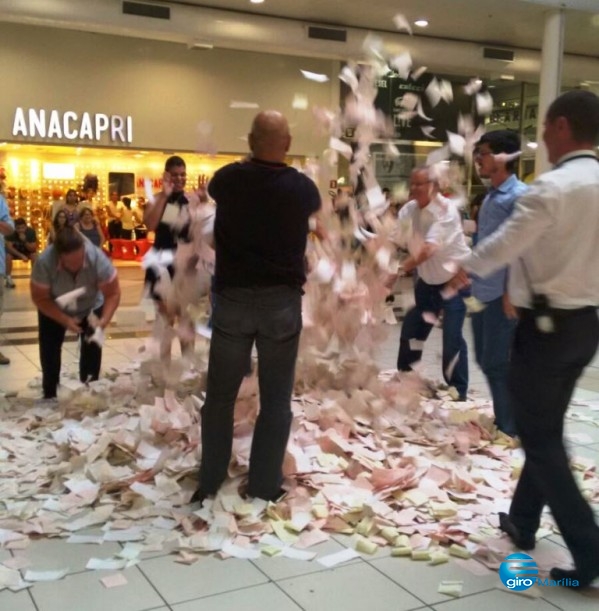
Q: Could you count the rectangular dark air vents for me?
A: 3